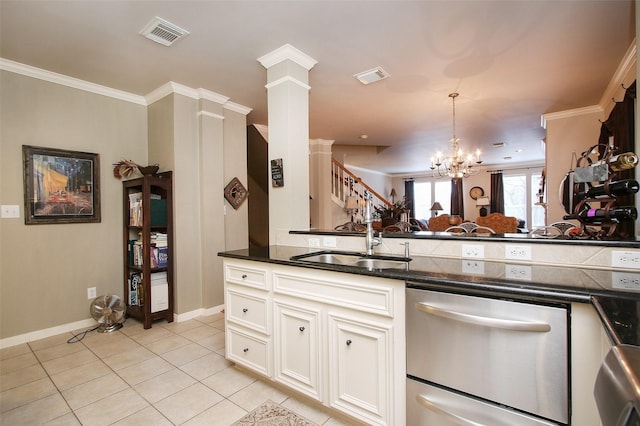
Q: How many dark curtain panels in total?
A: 4